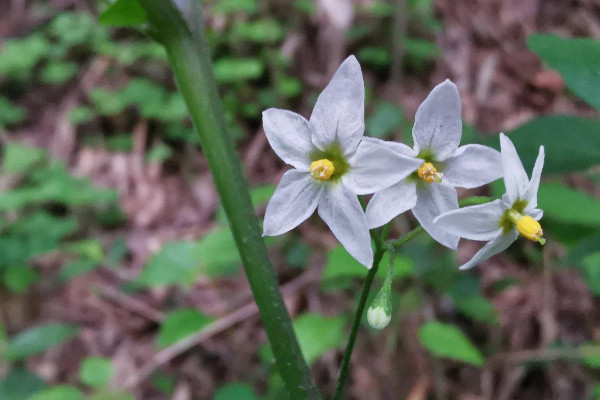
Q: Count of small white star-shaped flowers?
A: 3